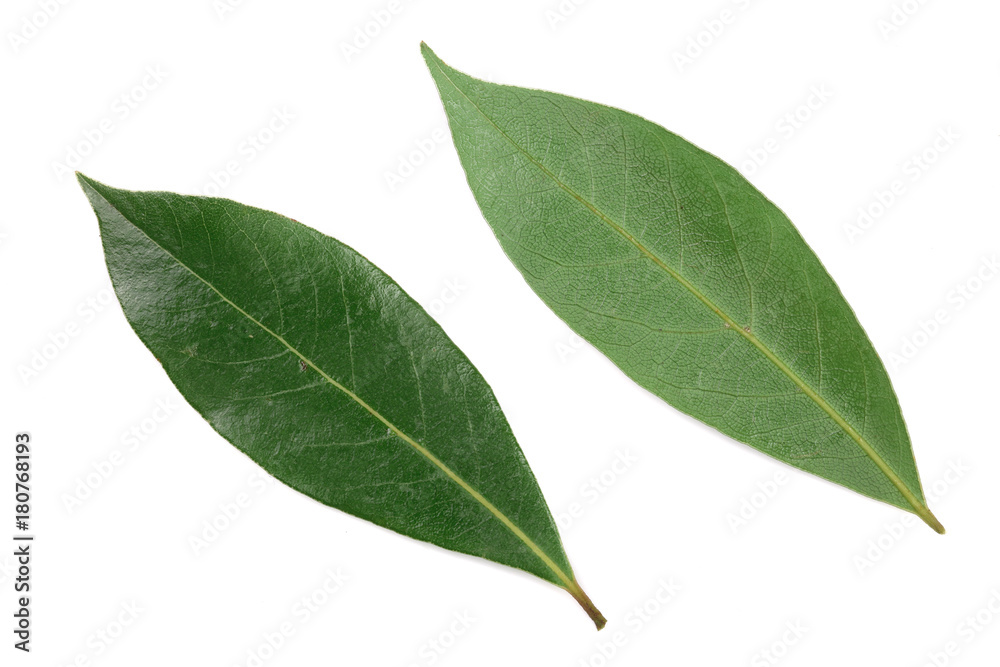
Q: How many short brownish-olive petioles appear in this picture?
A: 2